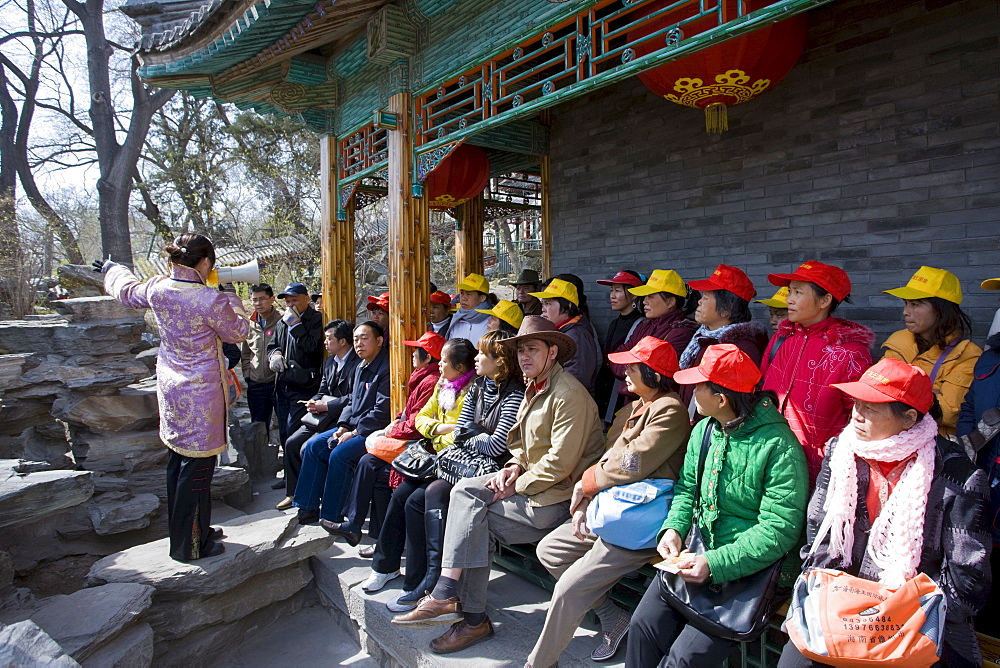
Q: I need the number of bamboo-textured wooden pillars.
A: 4